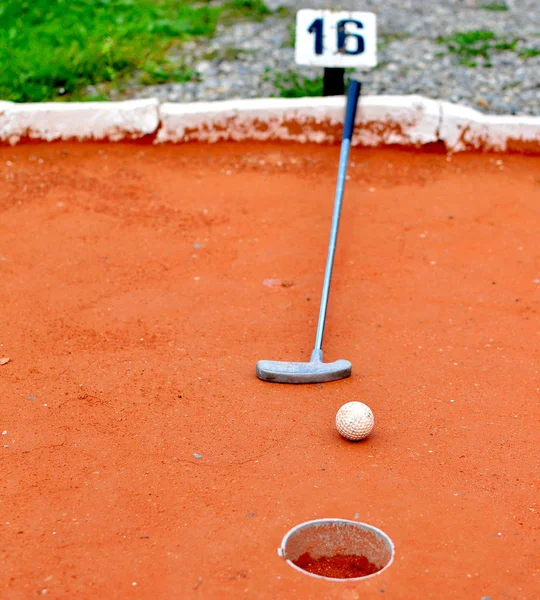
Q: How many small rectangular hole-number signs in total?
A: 1